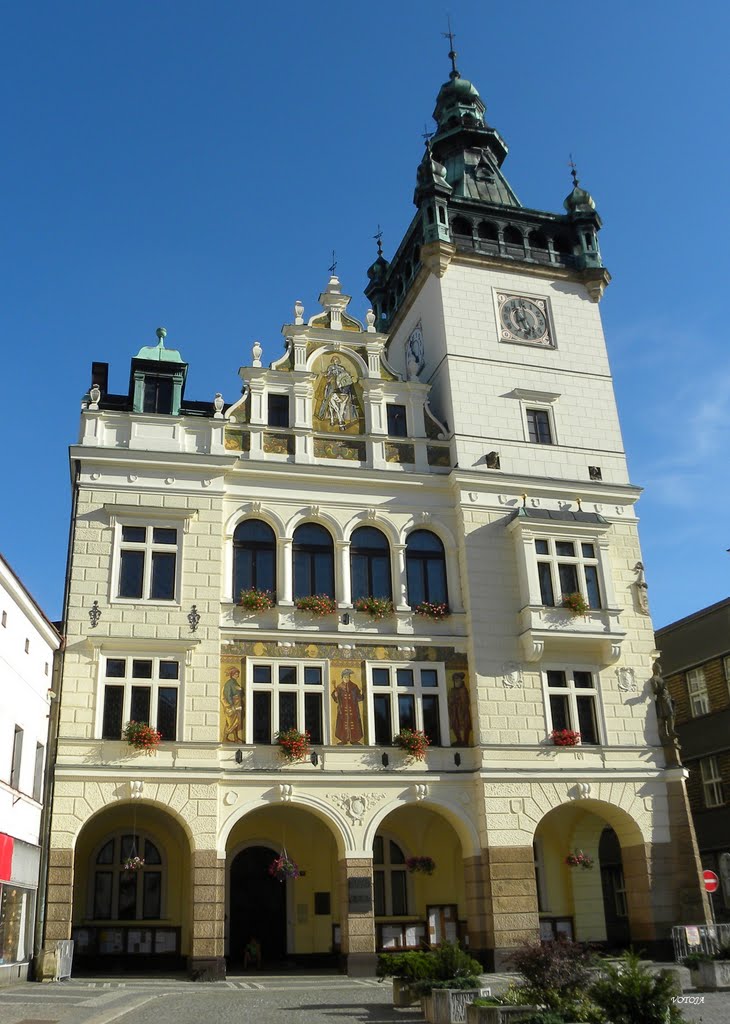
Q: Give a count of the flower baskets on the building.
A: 13